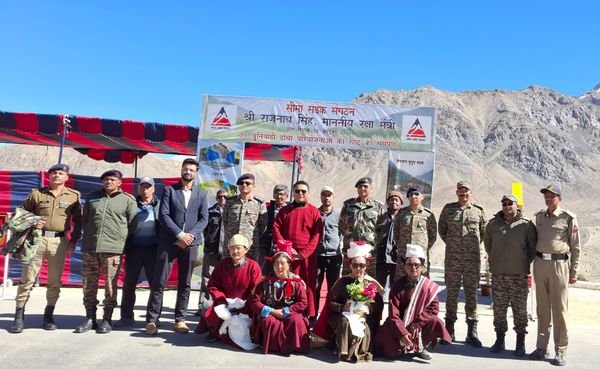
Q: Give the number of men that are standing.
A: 15